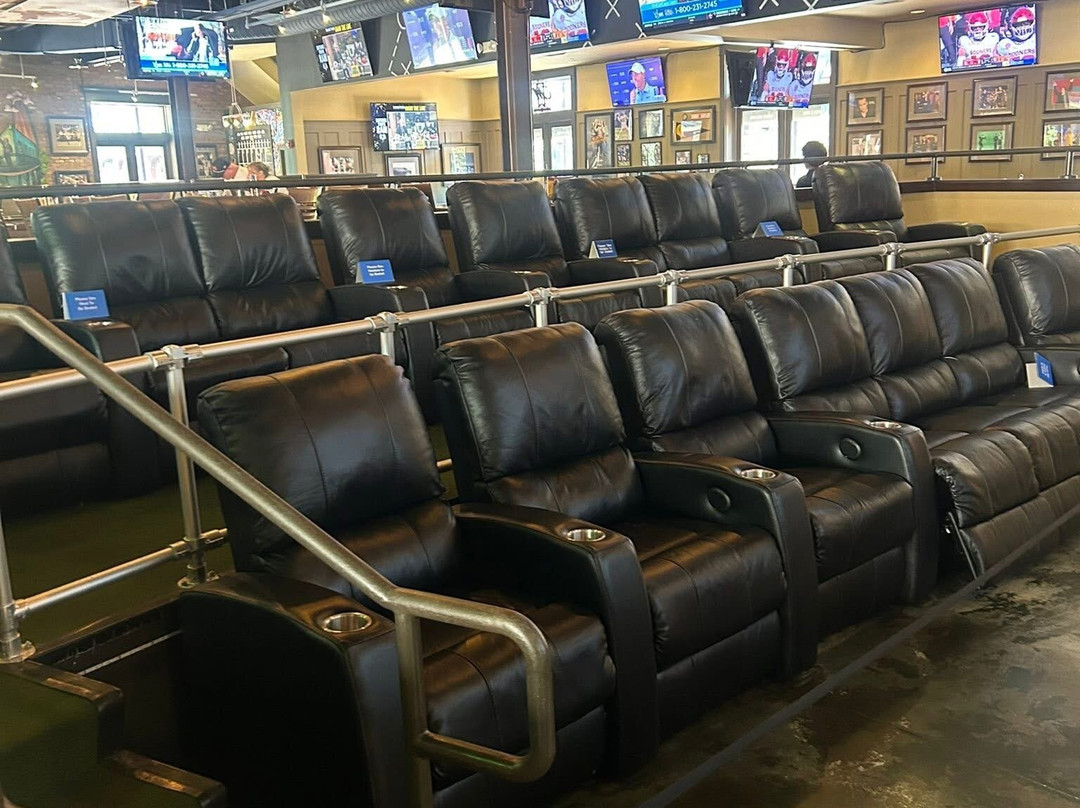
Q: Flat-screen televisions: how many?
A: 9